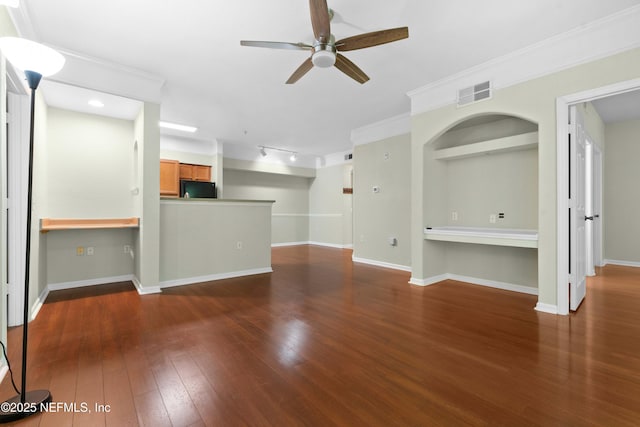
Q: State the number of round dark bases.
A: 1